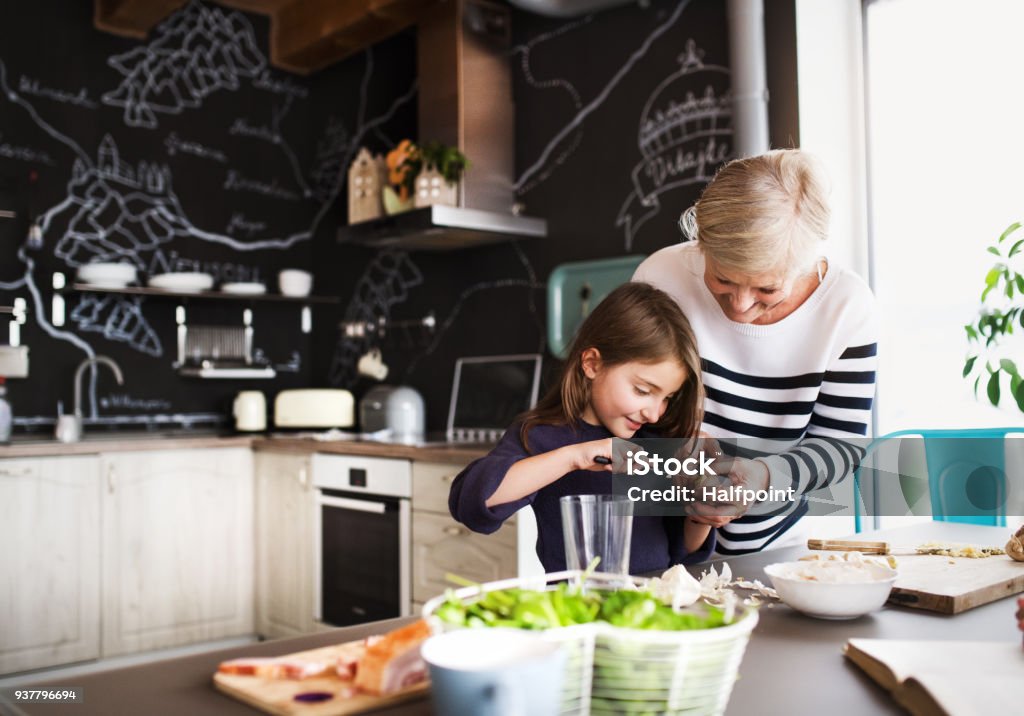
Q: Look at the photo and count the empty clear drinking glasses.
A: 1